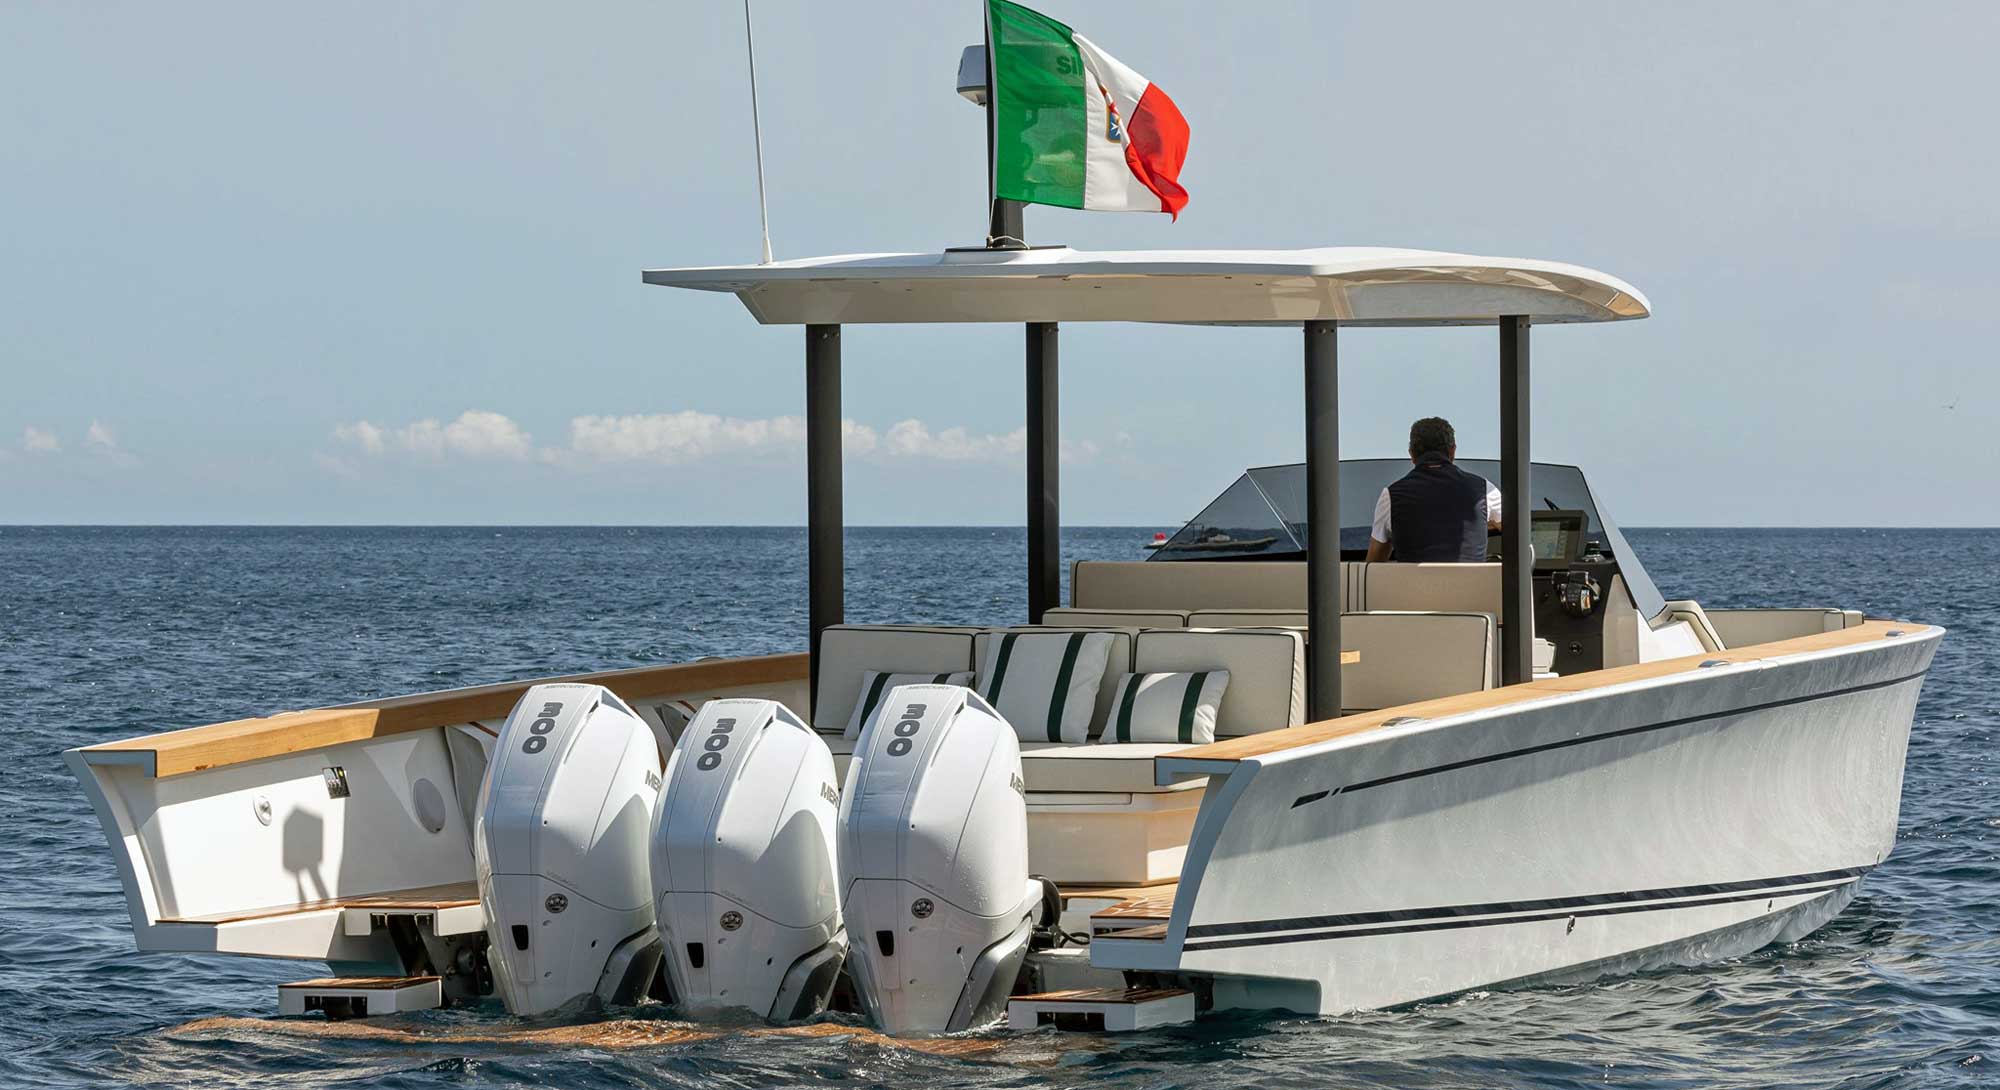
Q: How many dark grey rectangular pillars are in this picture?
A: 4